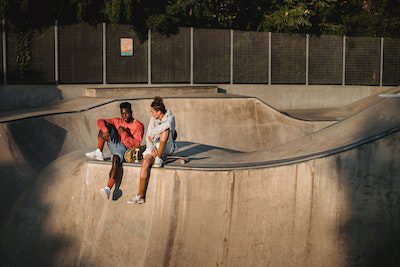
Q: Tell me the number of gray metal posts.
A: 10